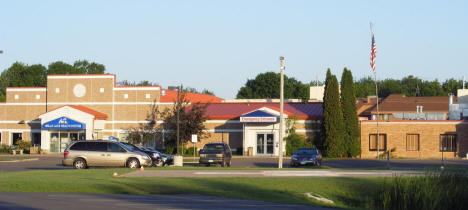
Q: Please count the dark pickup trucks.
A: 1